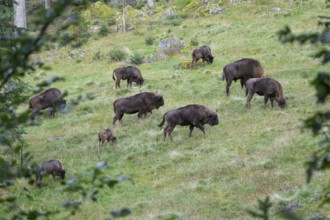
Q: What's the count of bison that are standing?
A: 9